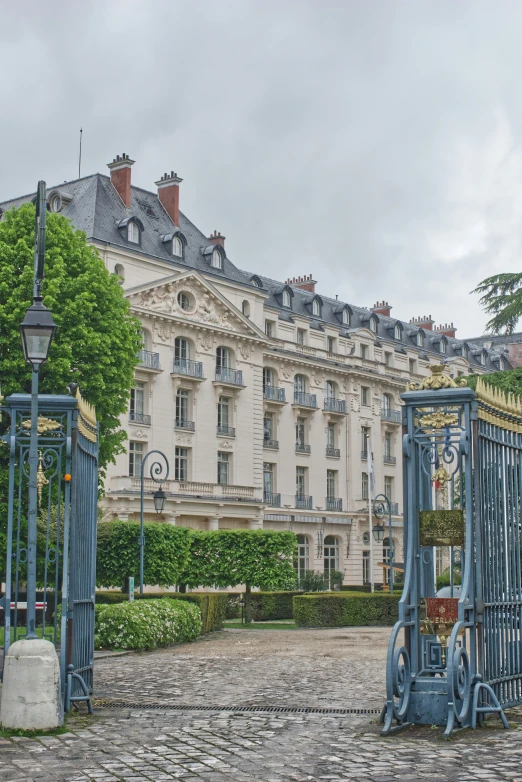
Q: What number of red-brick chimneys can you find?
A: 7